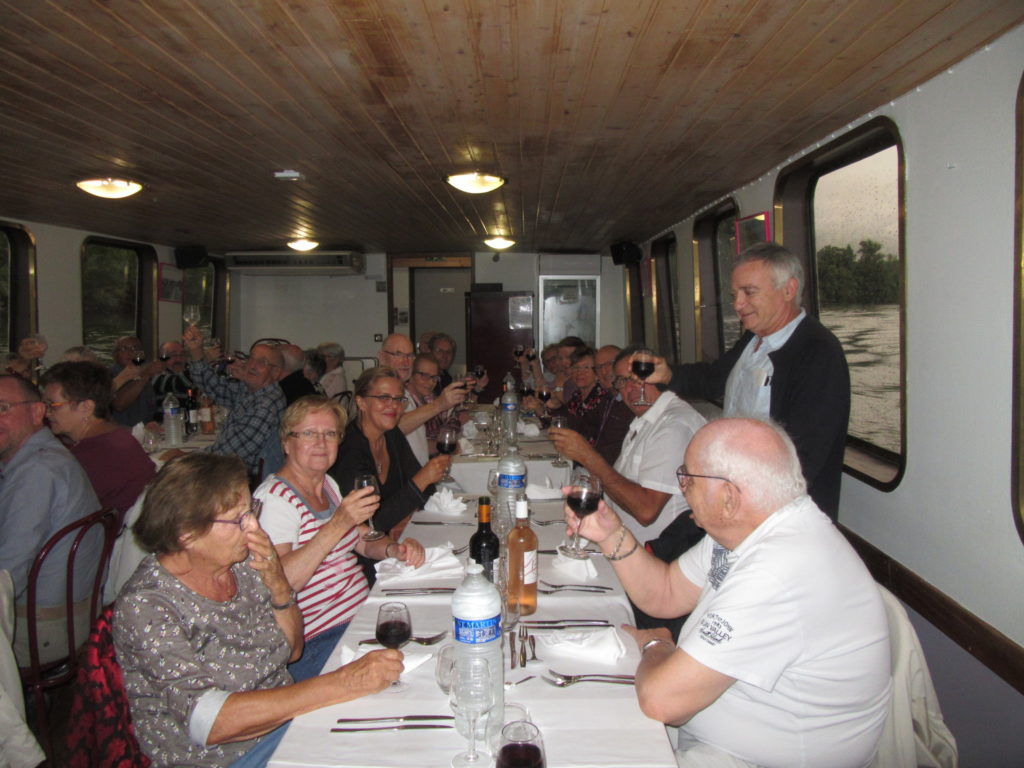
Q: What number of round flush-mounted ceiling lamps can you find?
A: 4